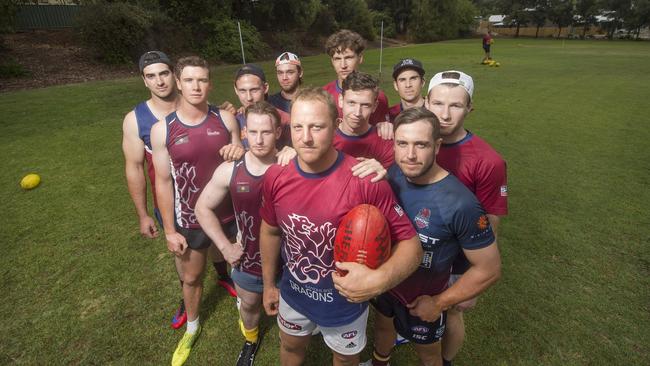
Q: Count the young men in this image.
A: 11